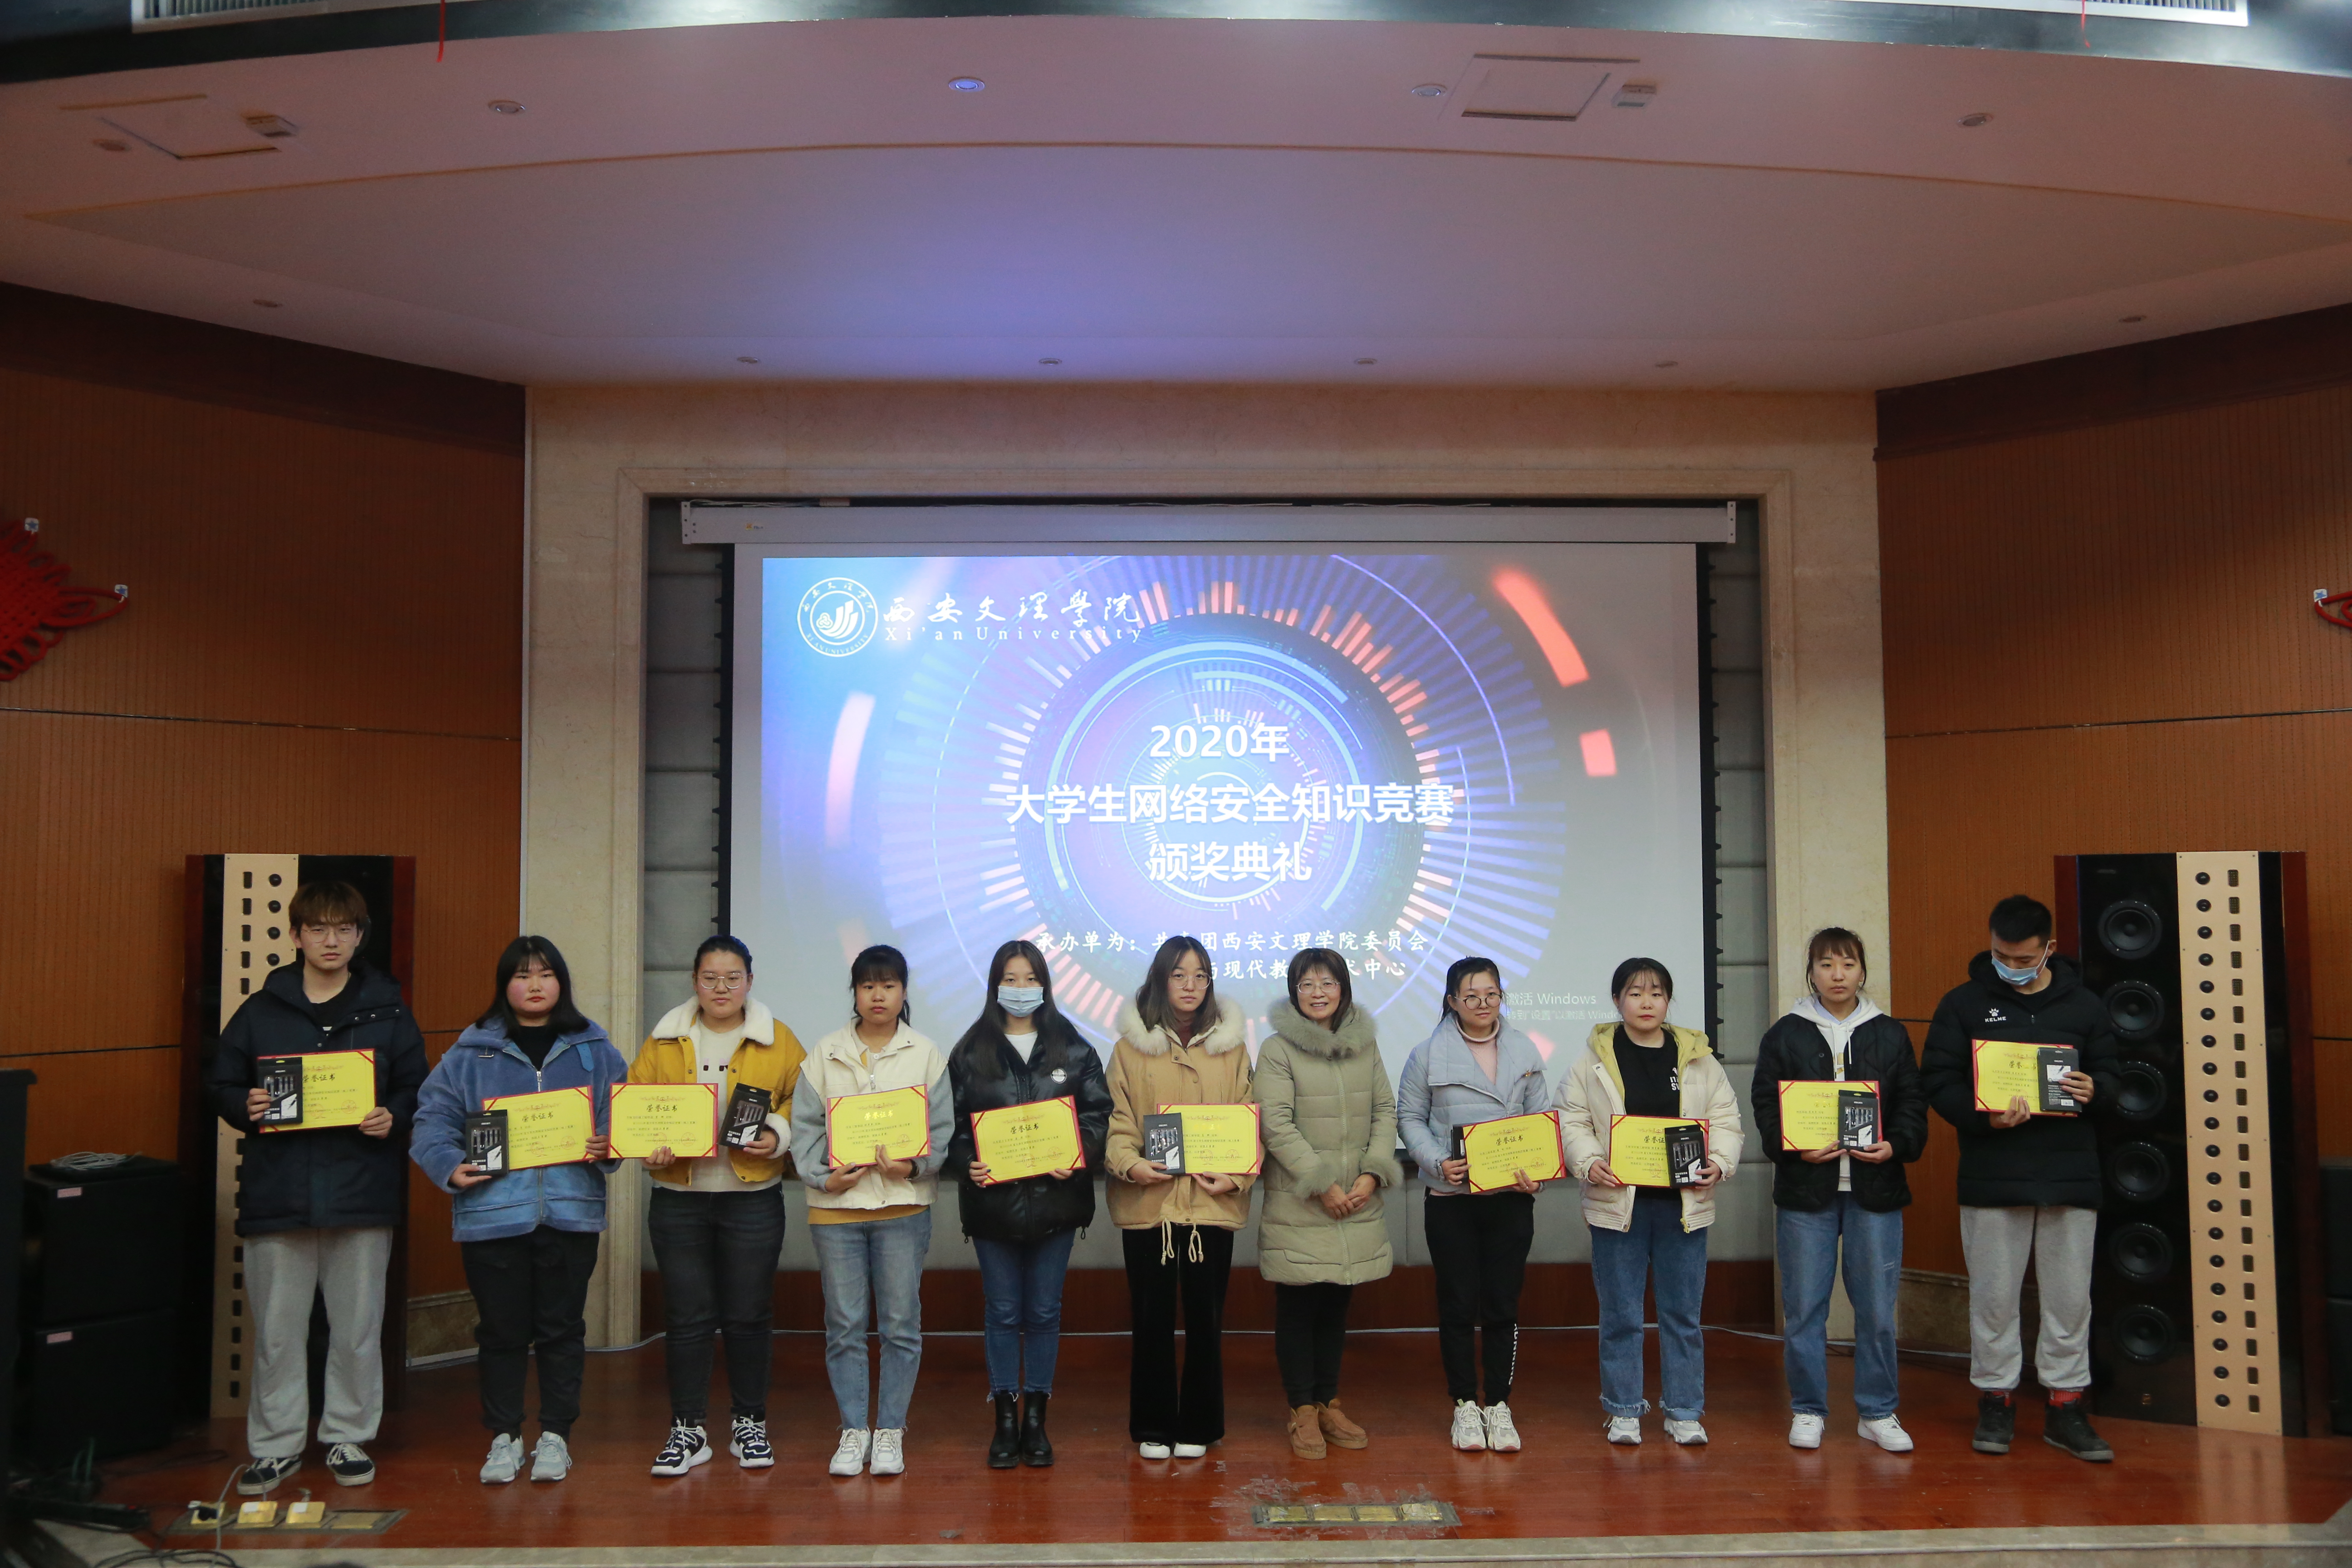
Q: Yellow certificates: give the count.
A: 10